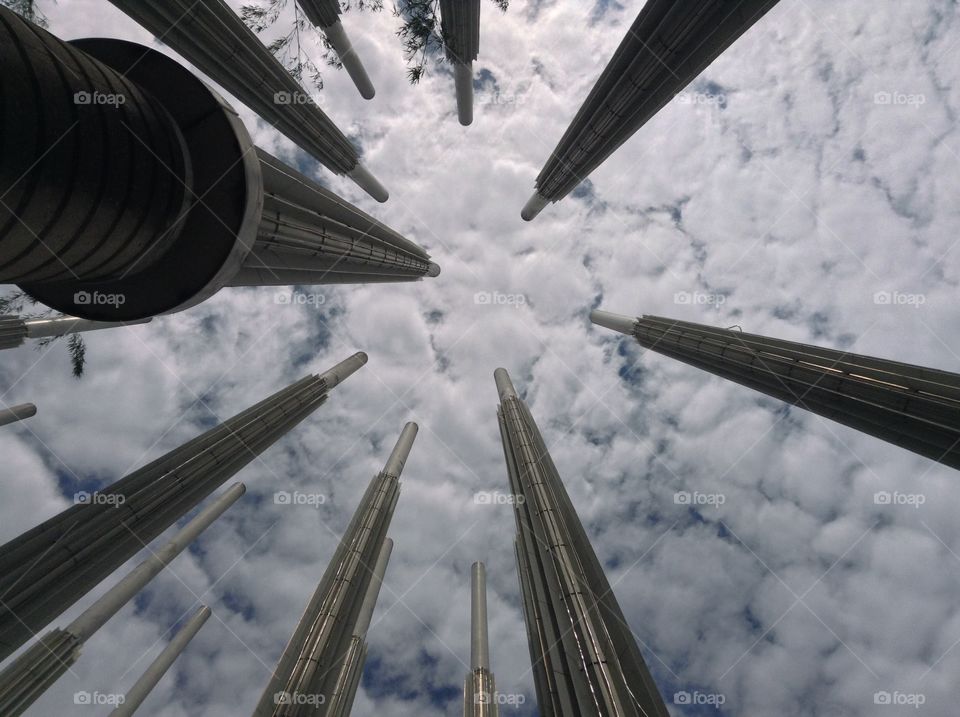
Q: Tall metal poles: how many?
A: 15